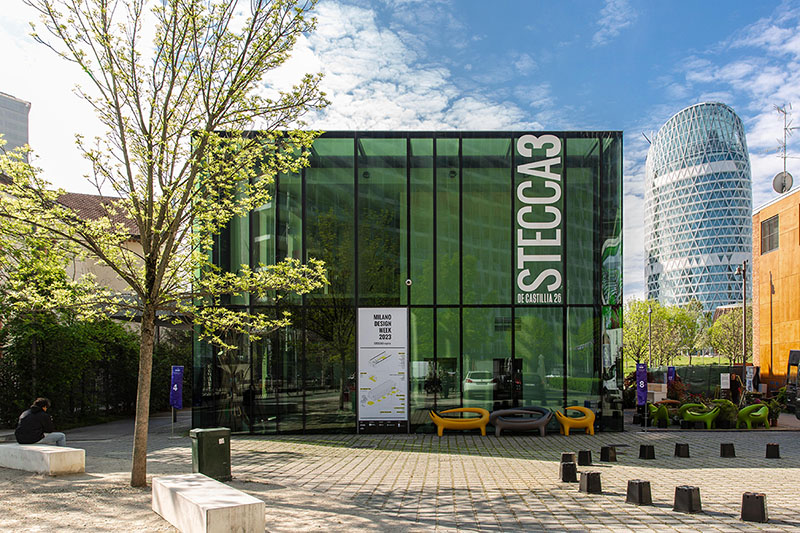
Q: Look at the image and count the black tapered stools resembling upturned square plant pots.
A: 12